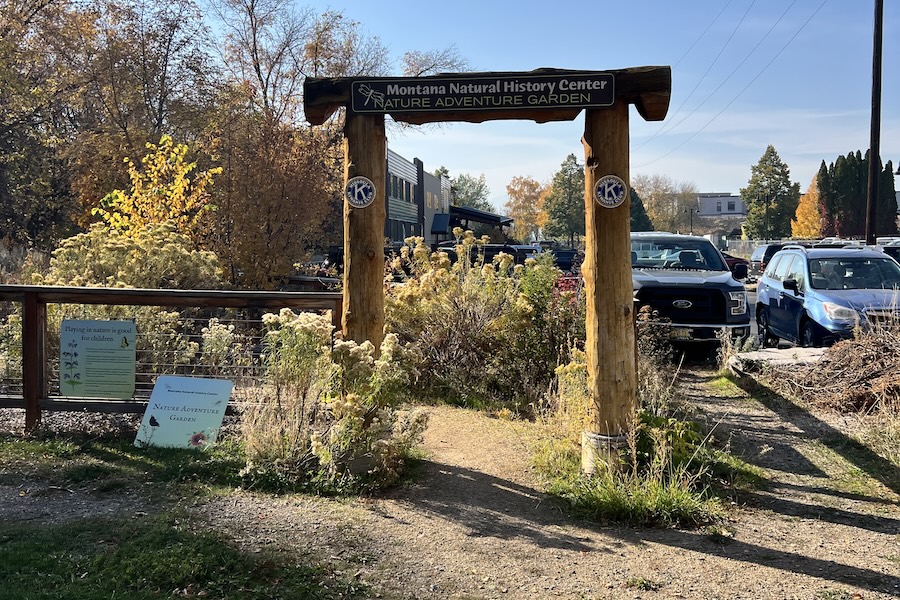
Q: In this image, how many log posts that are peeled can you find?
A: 2